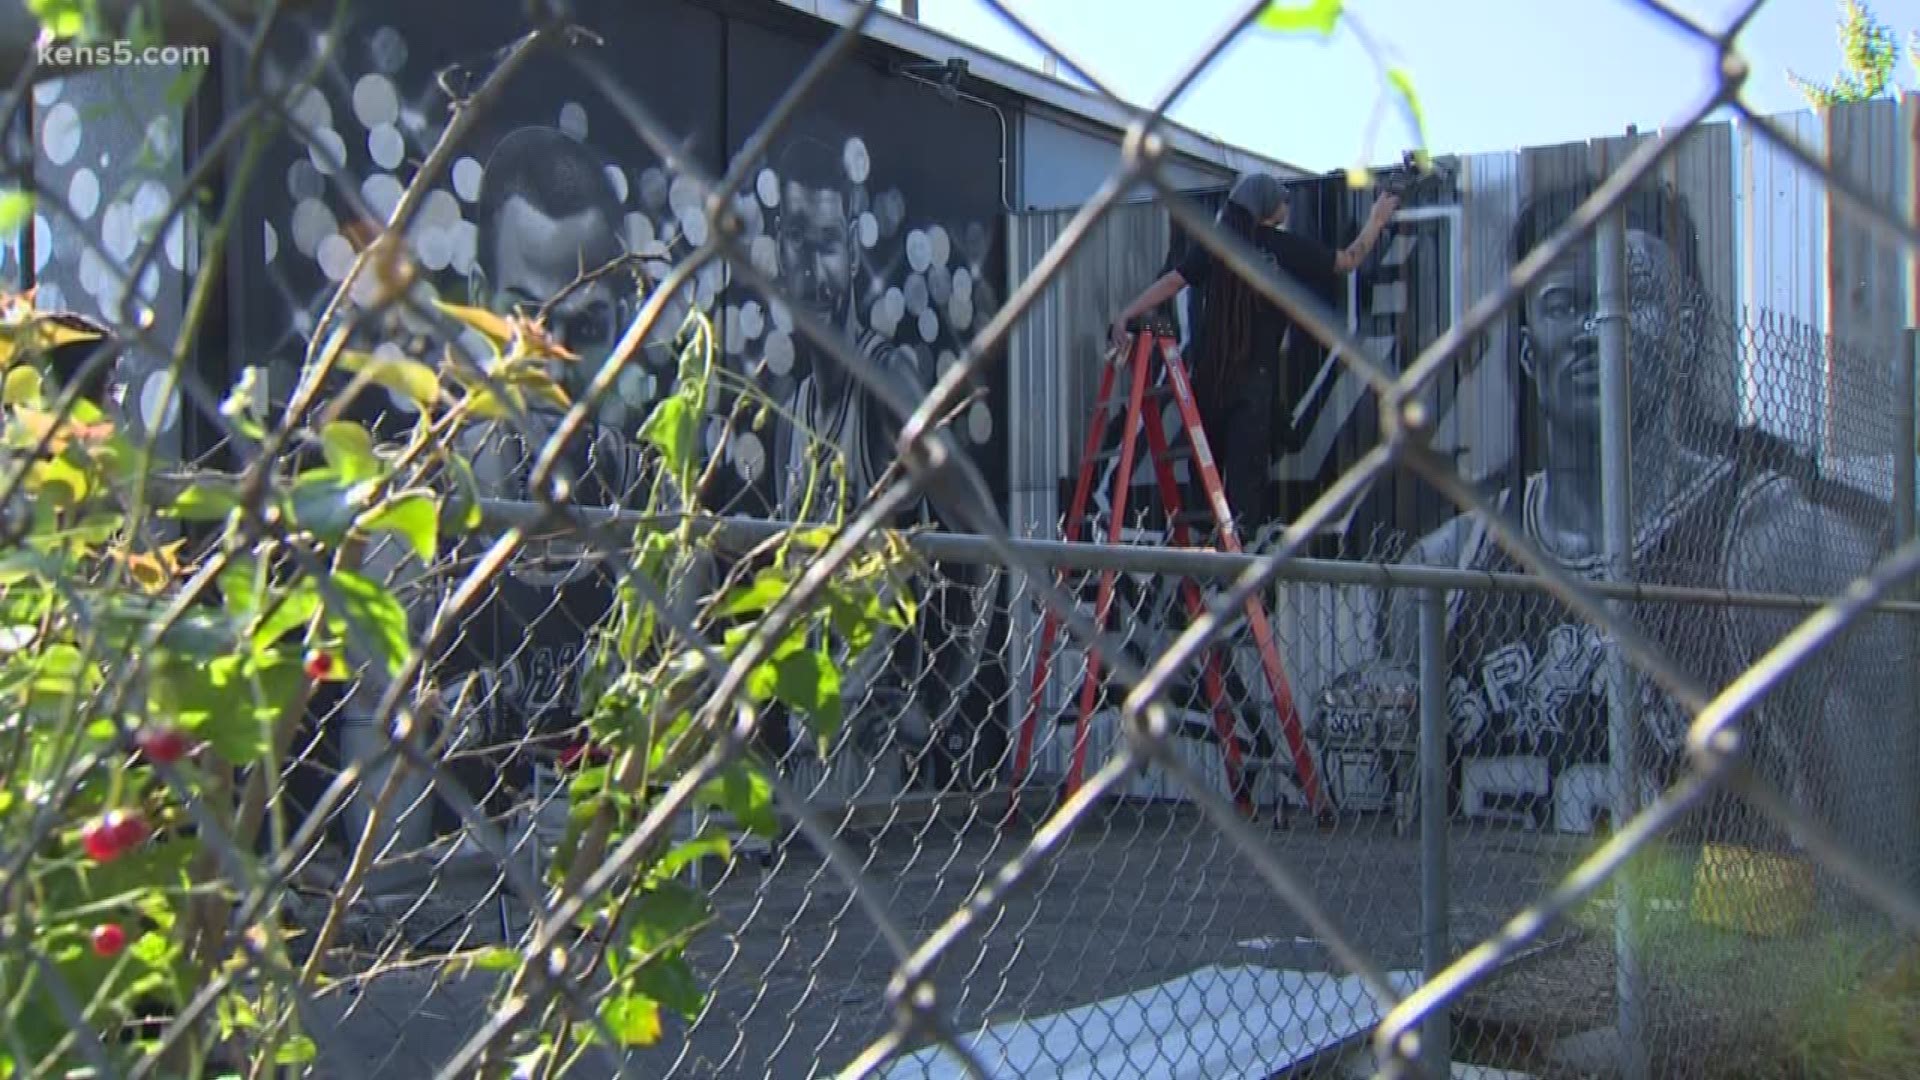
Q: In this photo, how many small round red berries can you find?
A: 5